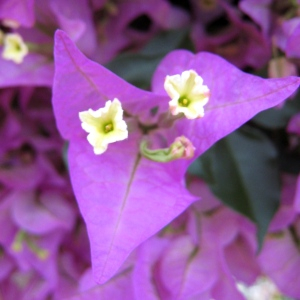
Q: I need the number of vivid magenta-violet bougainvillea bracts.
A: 3